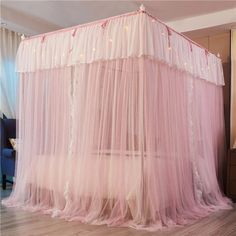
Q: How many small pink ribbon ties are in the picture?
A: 6